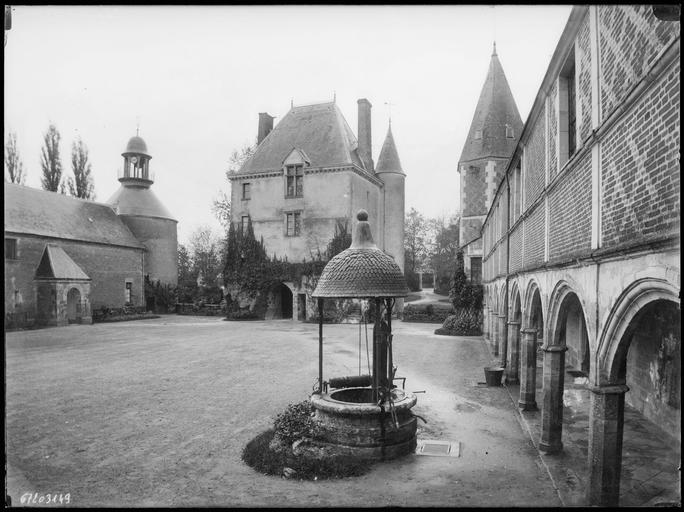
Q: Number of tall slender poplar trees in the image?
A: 3